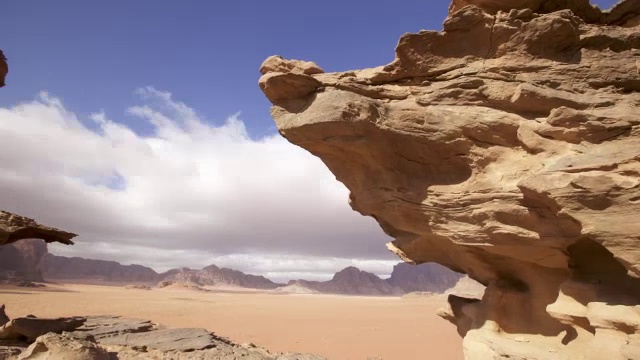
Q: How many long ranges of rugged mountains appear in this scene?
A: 1